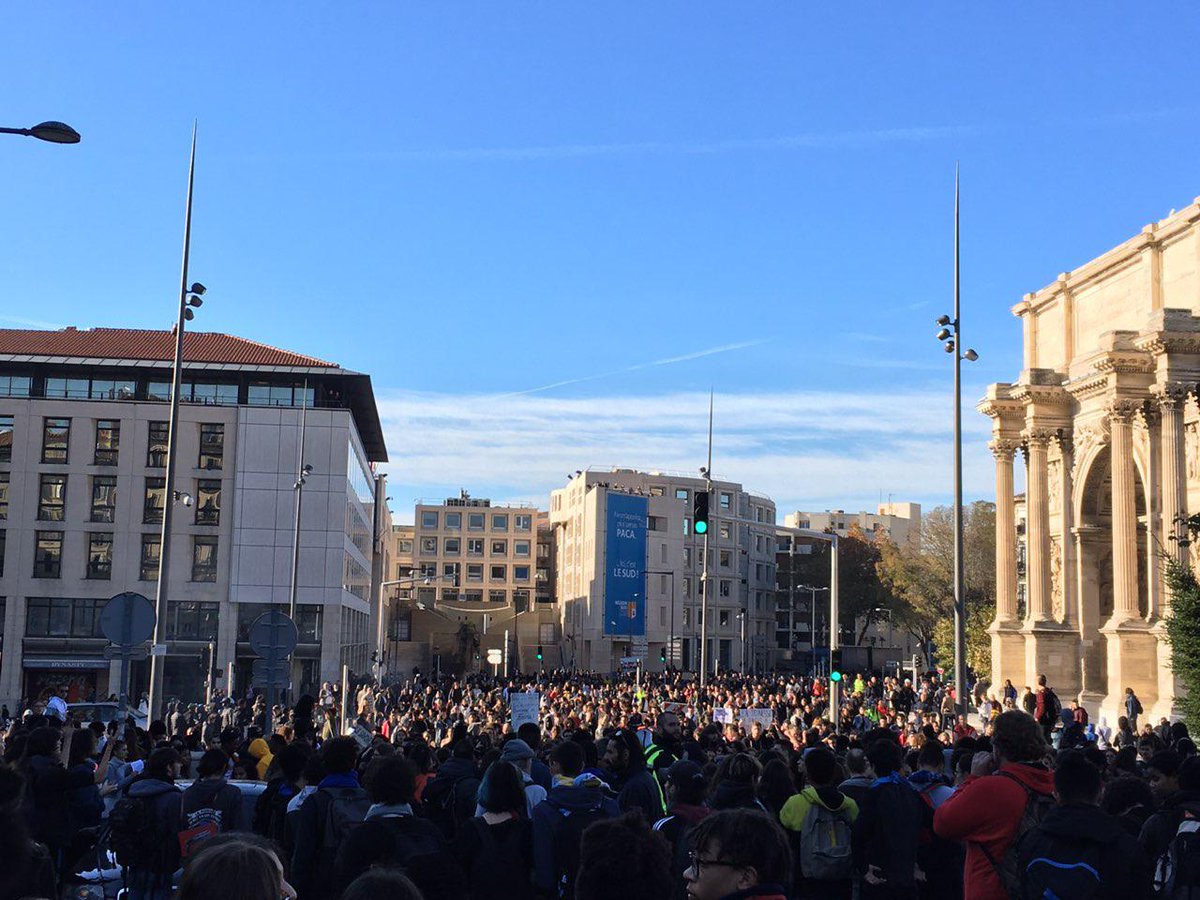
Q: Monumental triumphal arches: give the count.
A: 1